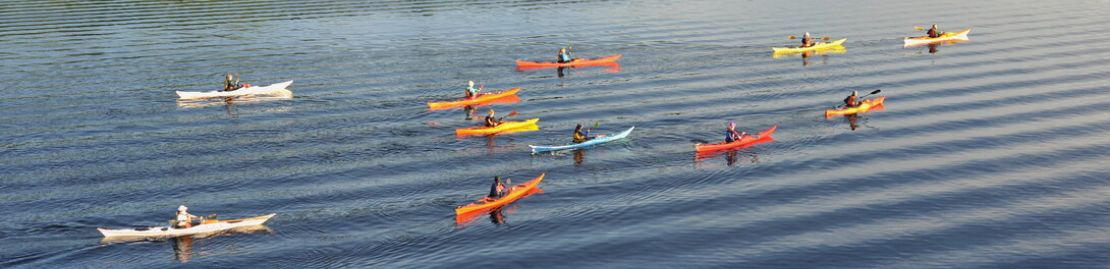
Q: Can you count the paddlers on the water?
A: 11